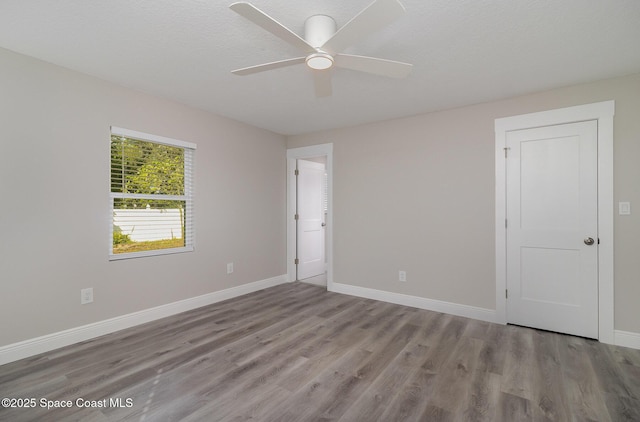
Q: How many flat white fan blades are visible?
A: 5